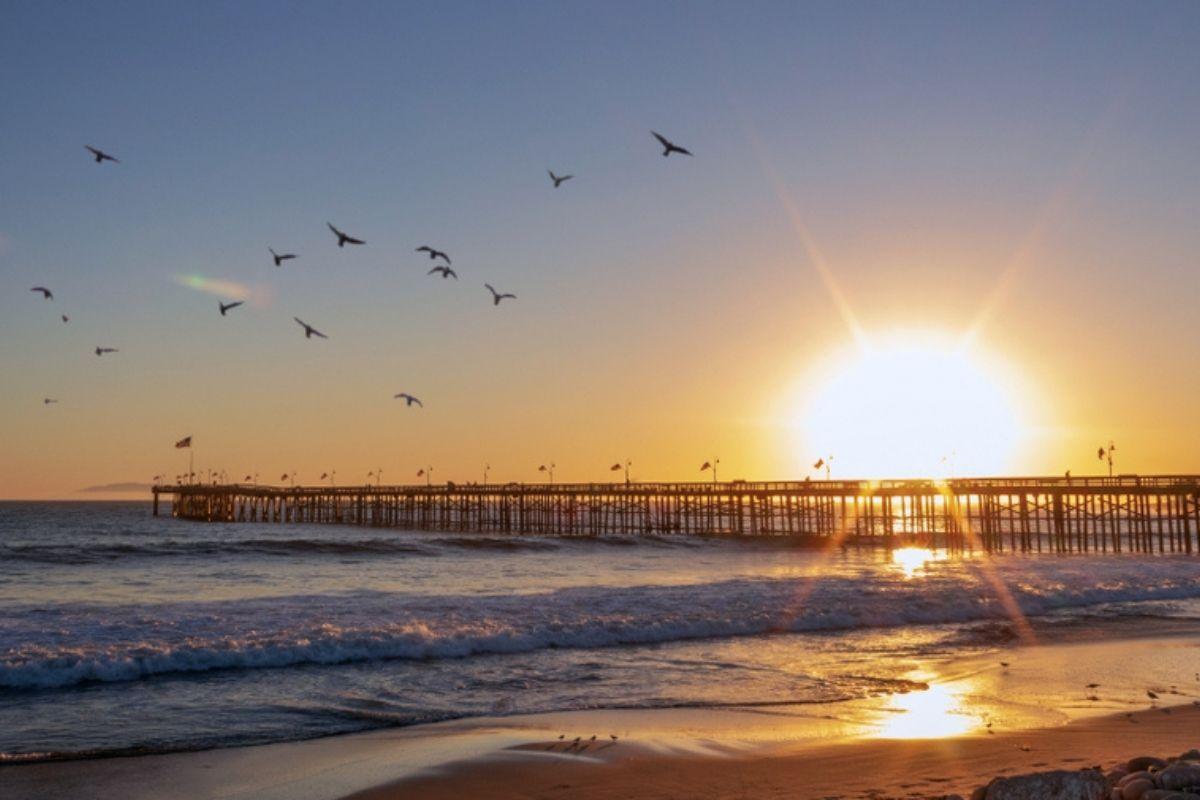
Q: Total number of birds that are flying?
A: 15